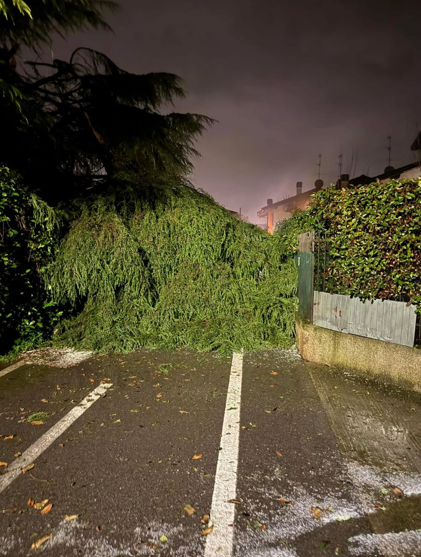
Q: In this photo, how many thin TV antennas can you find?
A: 3